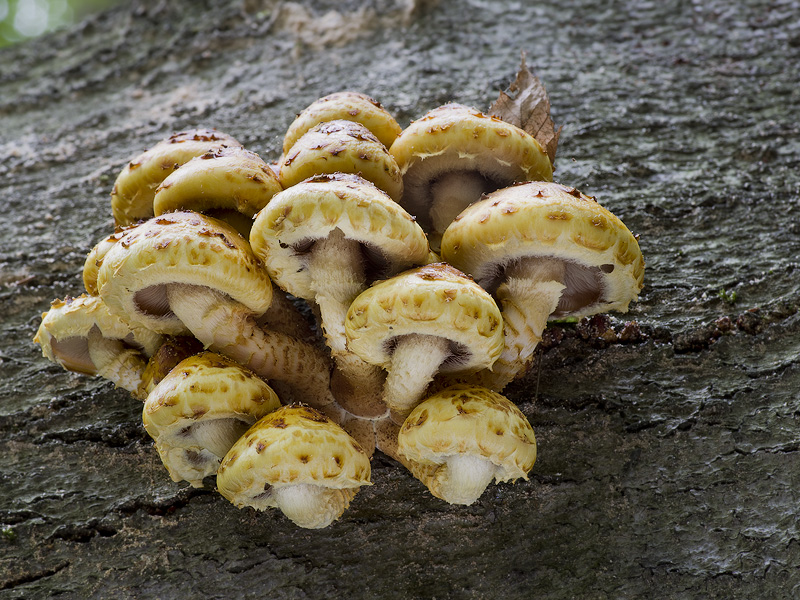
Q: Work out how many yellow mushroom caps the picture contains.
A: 14